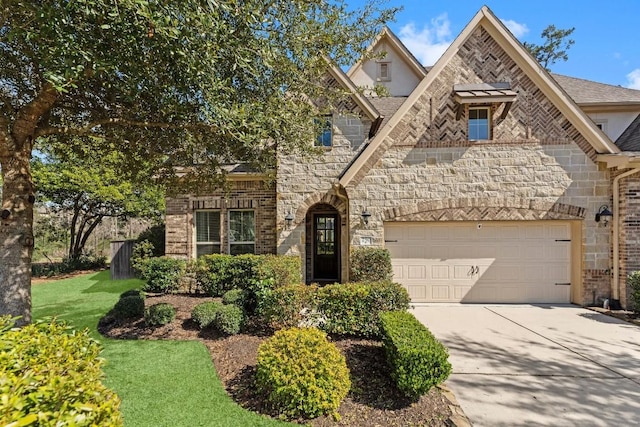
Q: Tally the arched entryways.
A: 1